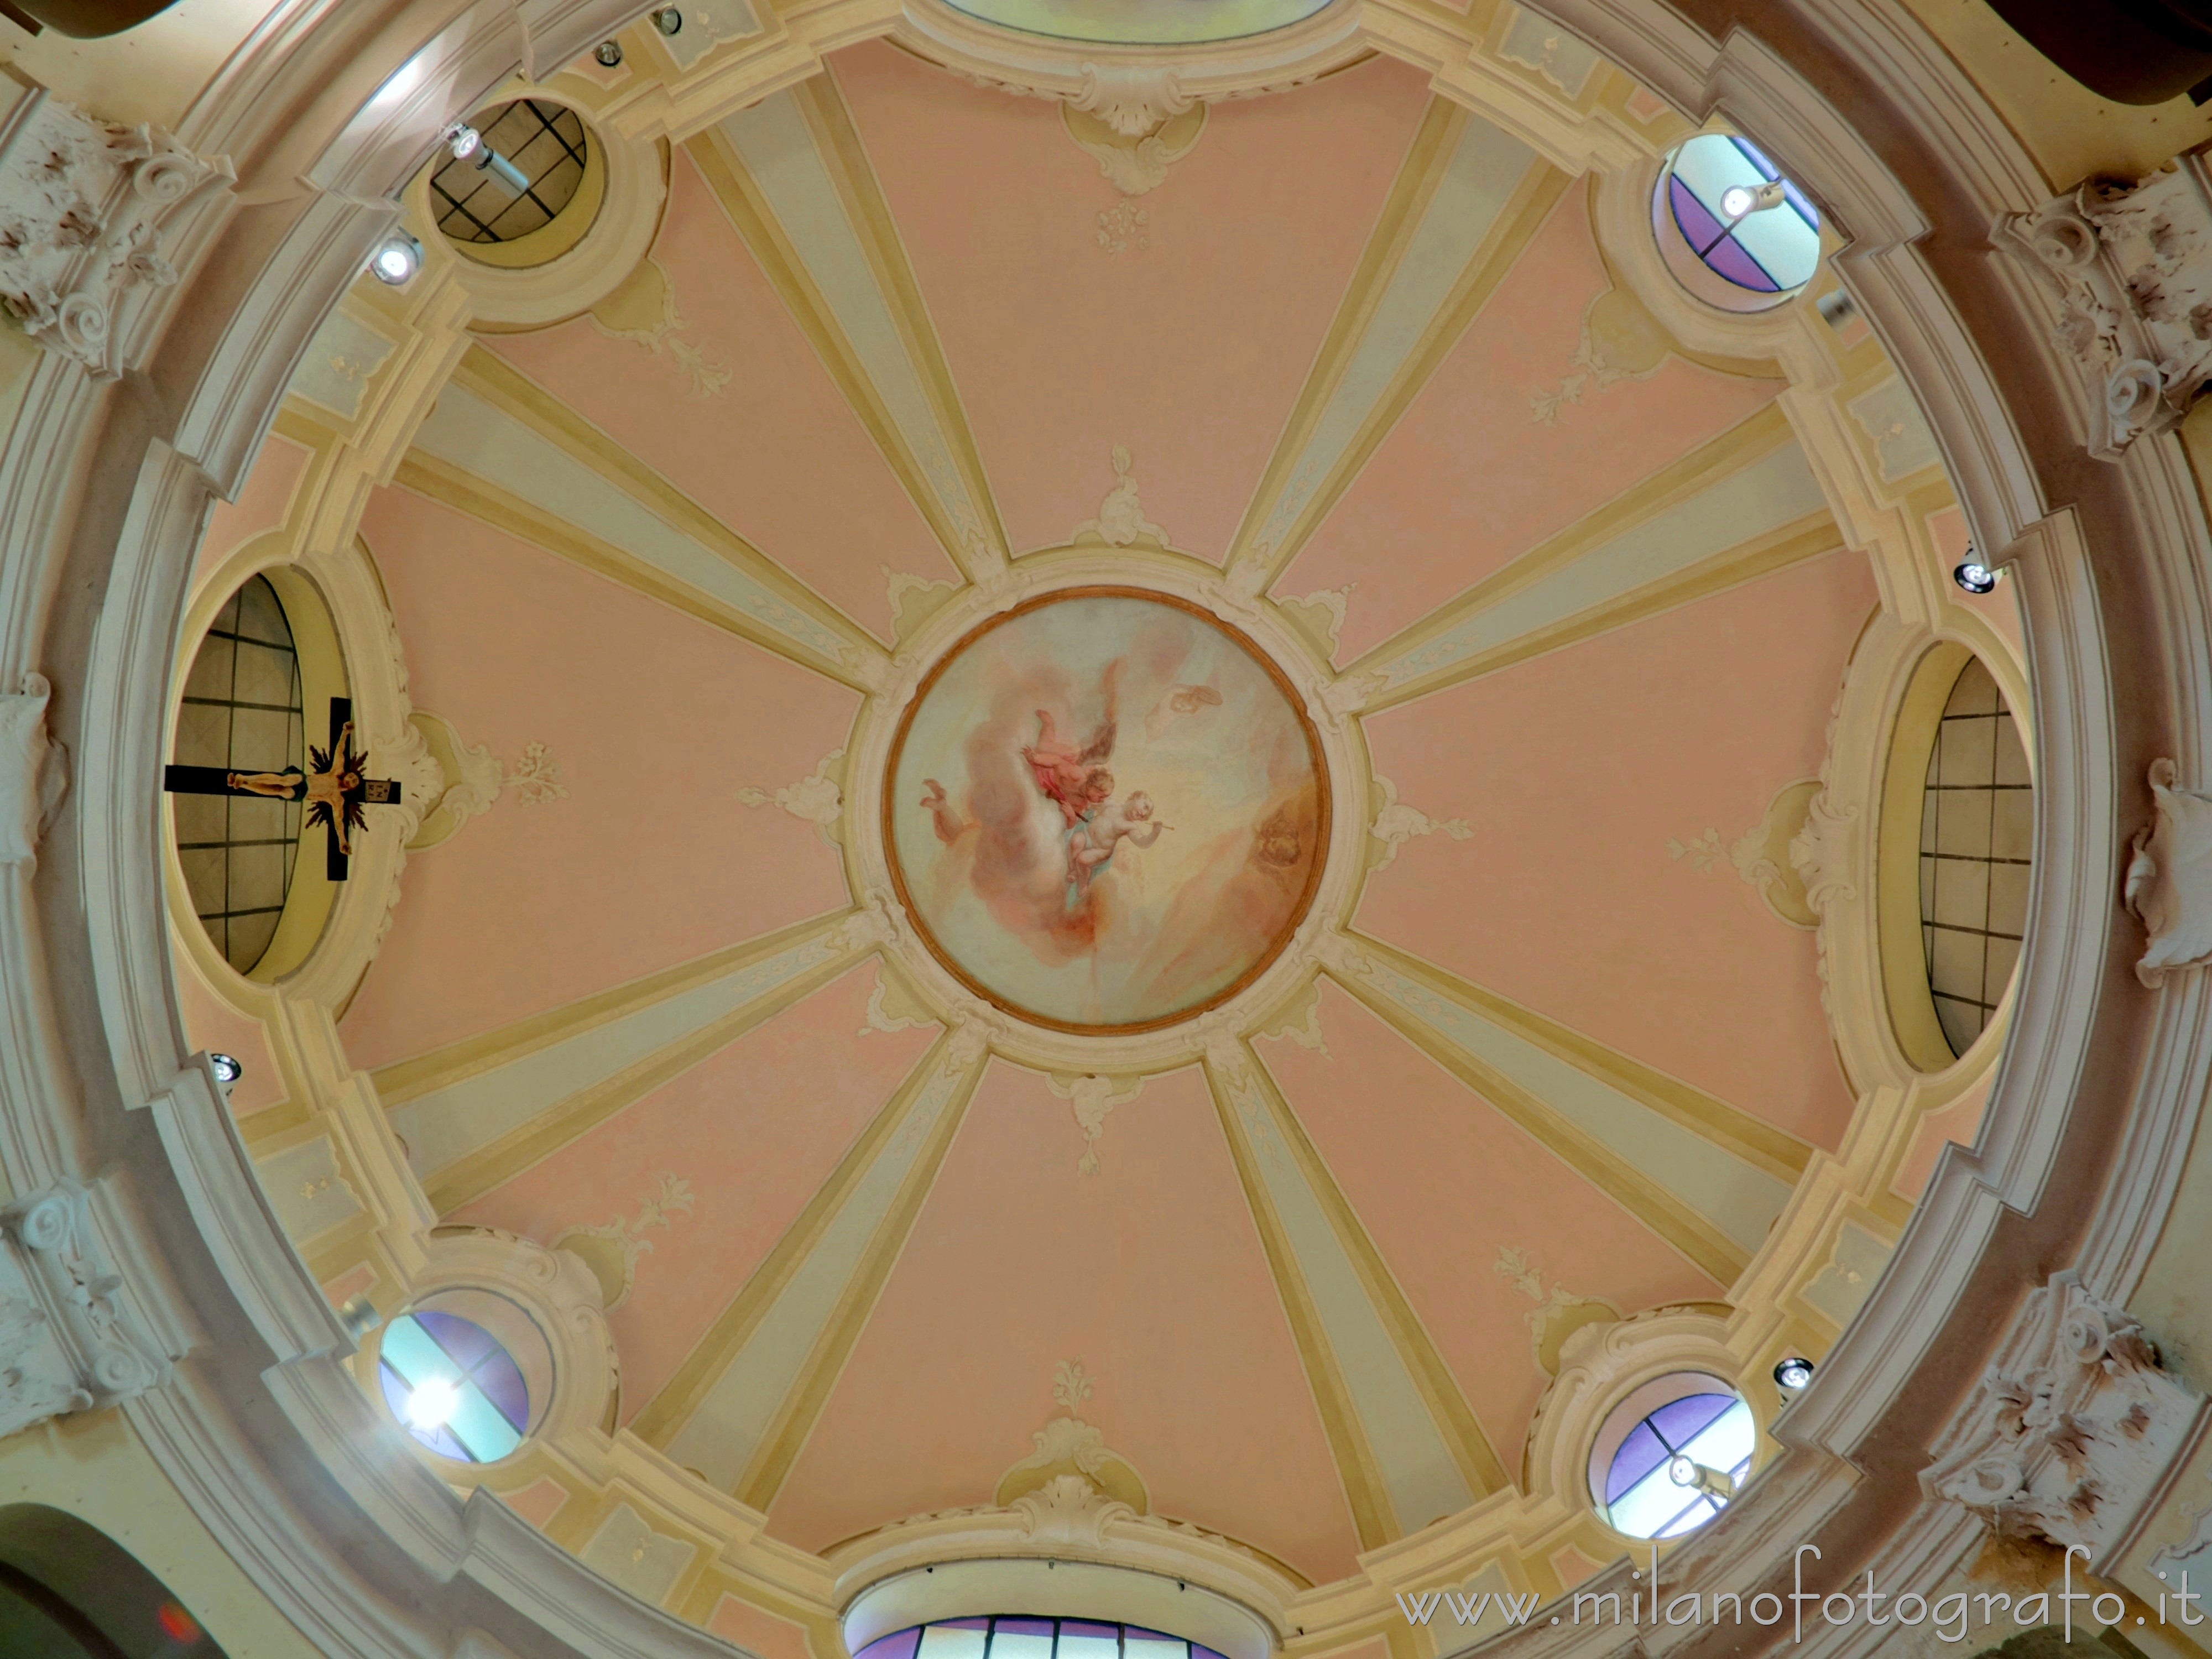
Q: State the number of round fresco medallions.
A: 1